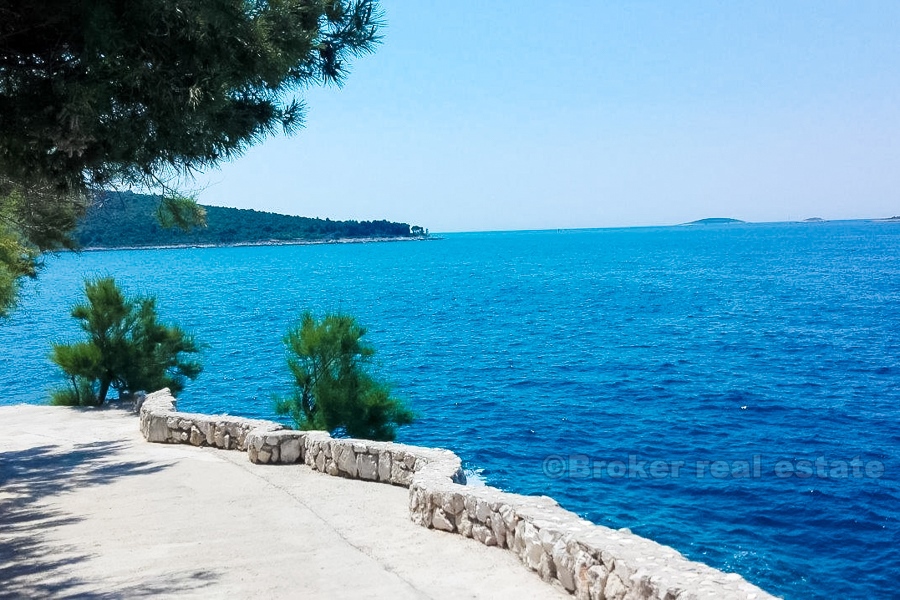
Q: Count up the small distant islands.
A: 3